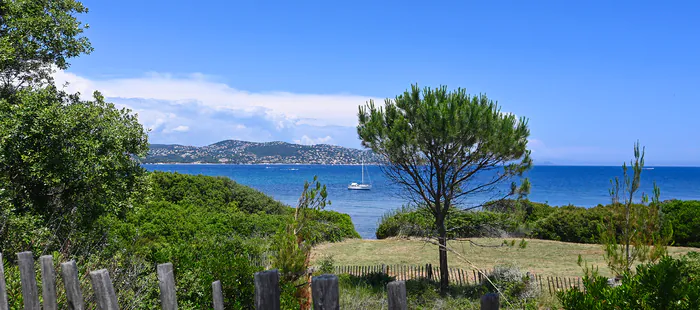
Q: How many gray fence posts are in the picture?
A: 11